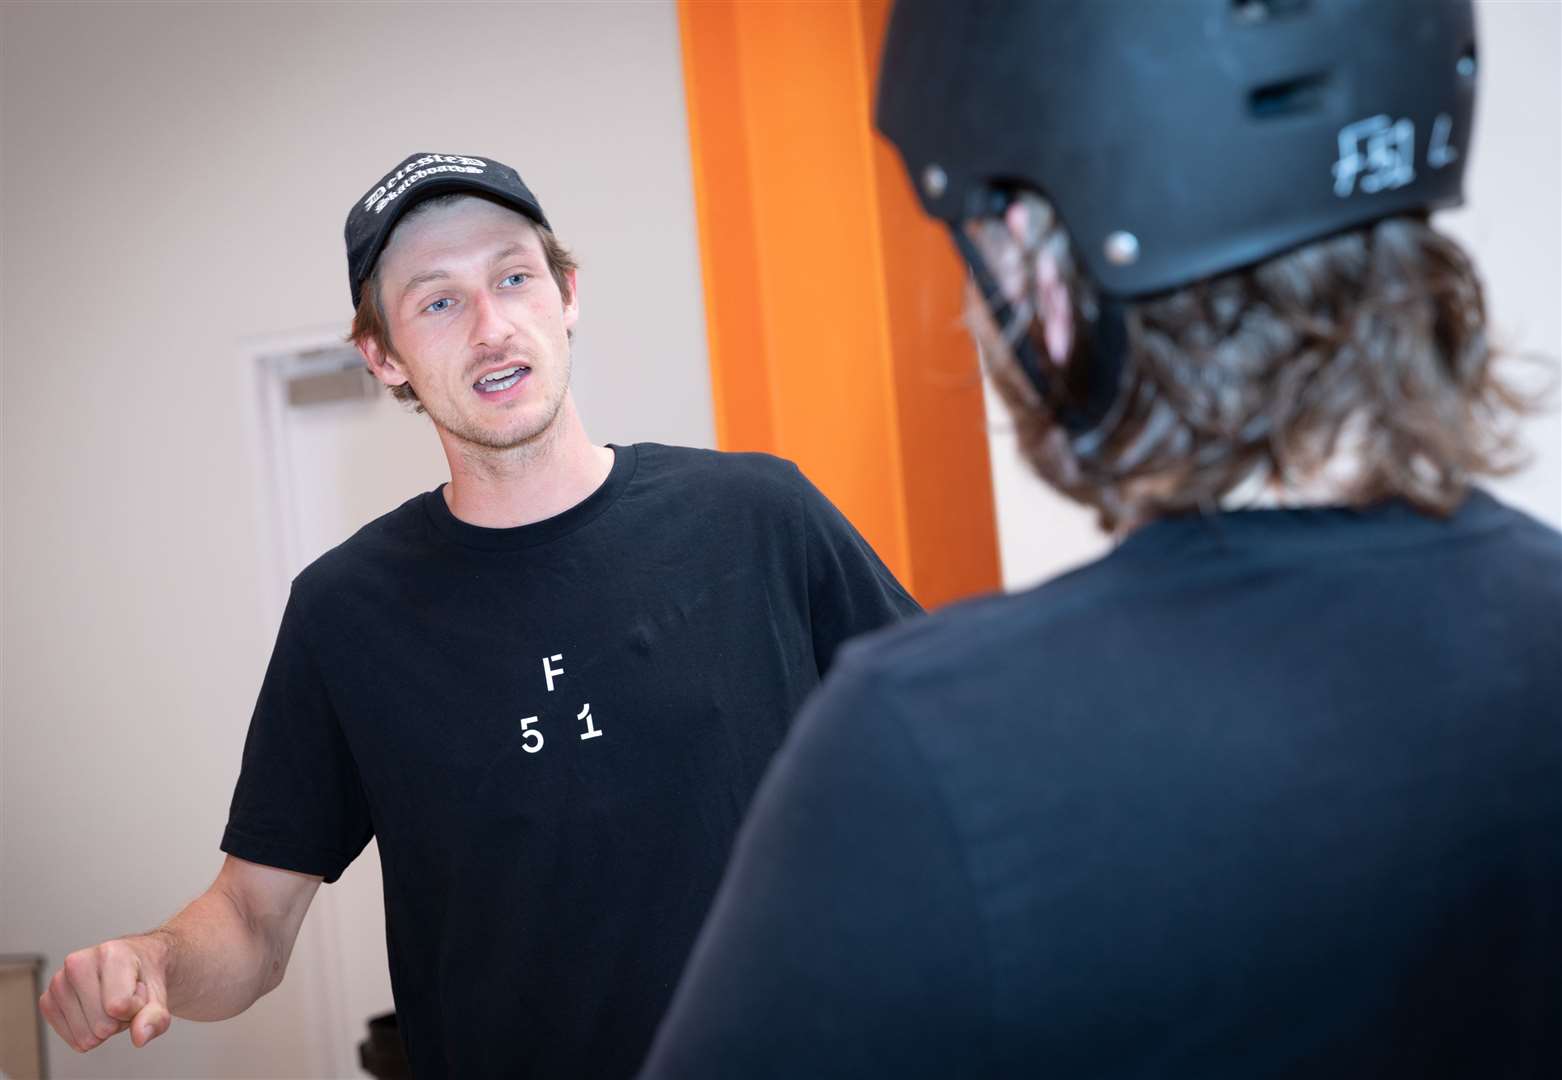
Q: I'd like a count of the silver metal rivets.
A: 2